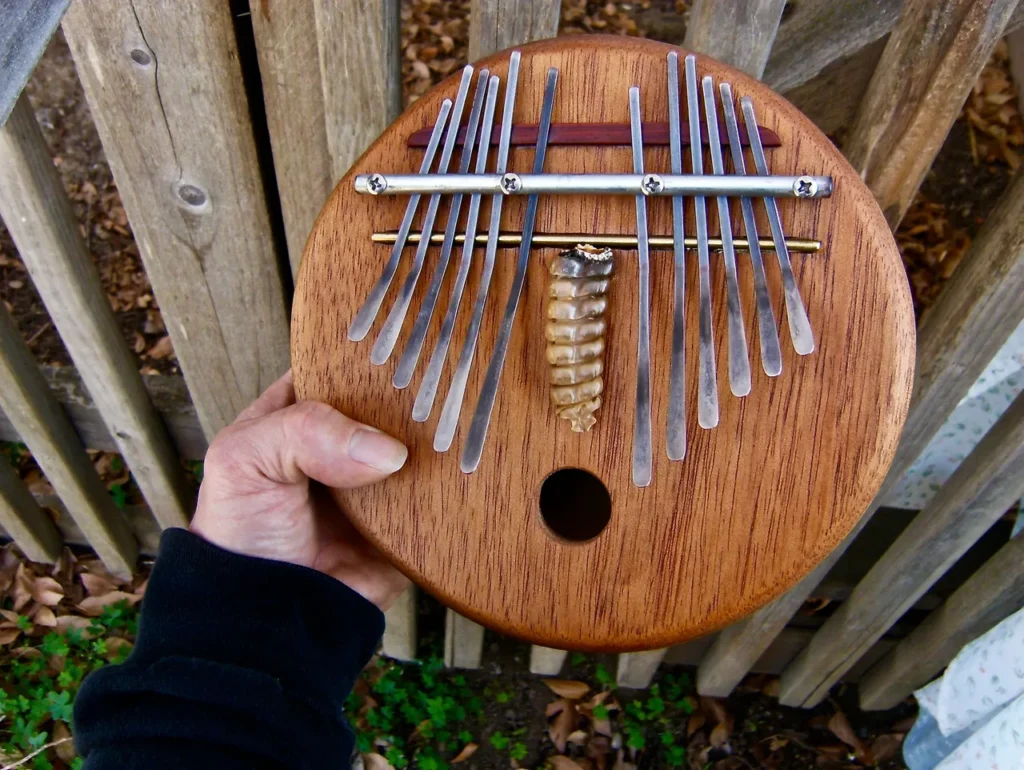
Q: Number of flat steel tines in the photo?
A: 12